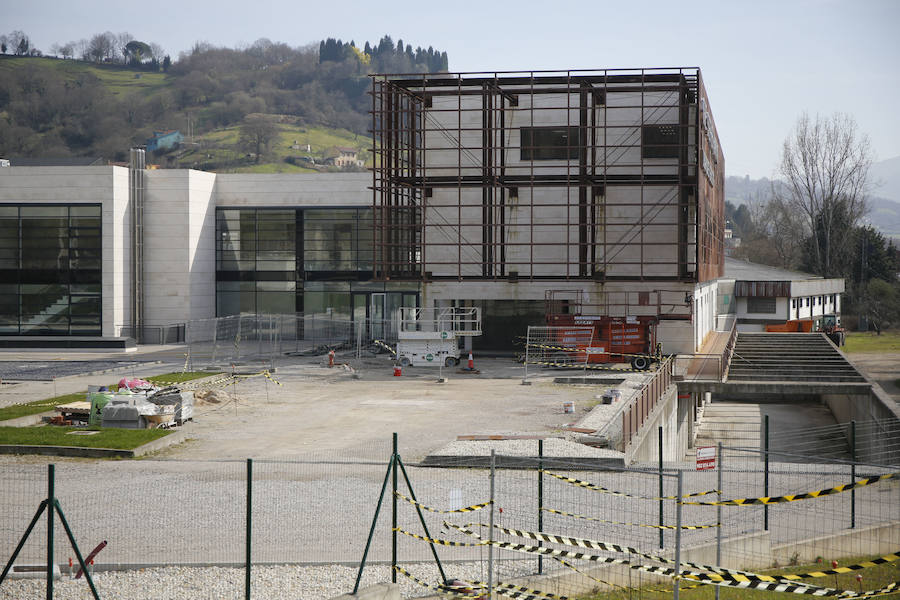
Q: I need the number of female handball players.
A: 0